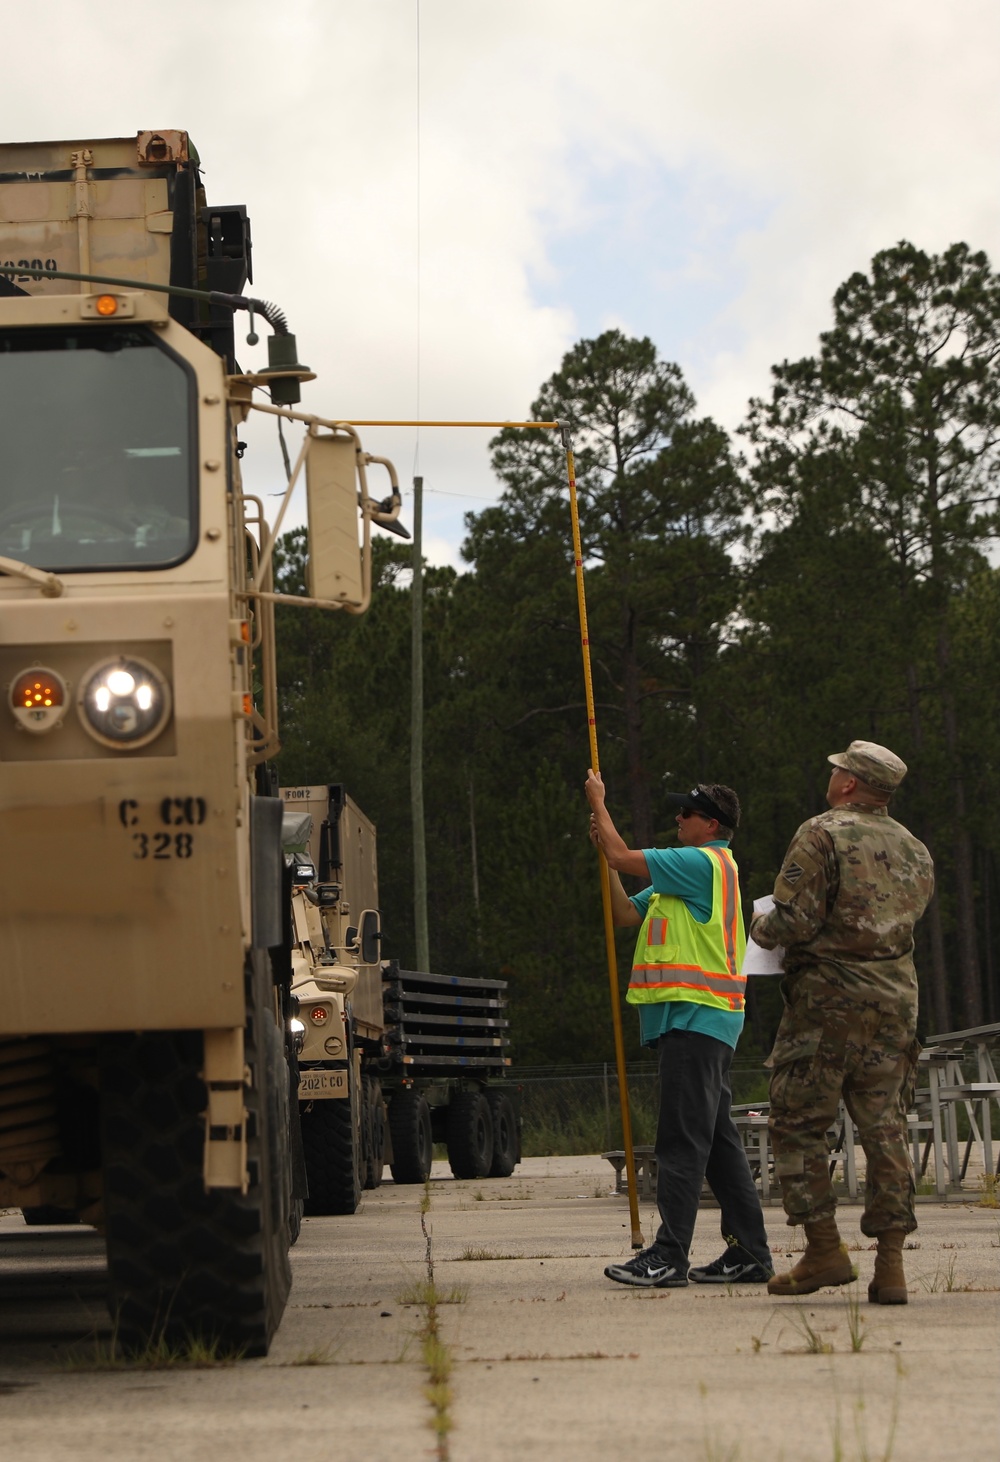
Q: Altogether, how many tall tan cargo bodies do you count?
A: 2